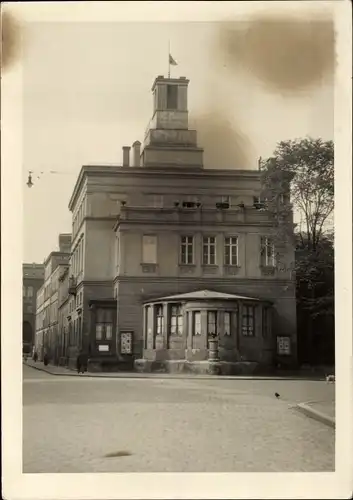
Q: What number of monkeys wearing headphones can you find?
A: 0